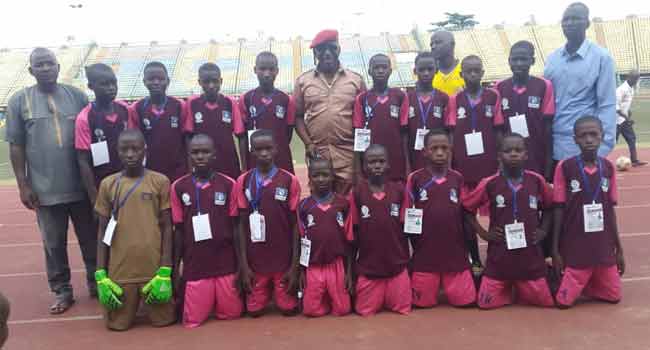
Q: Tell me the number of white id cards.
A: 13